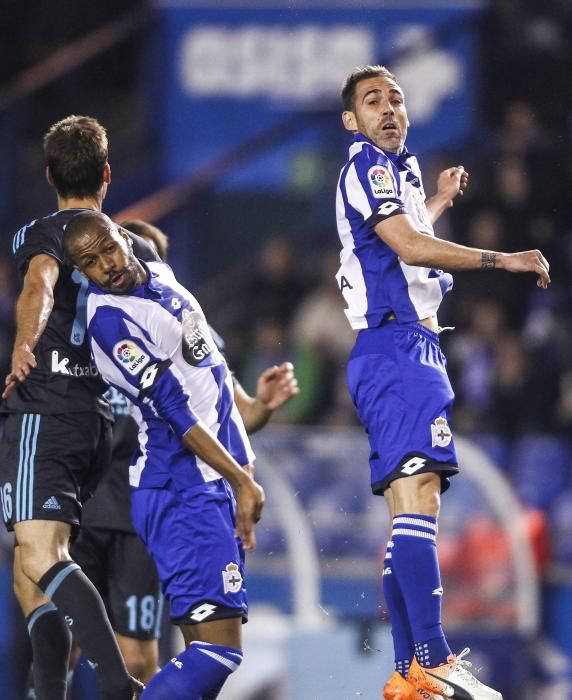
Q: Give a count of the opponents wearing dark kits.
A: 2